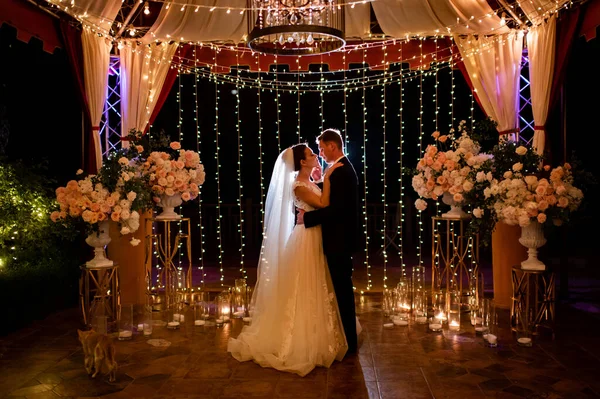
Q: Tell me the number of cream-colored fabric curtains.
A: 4